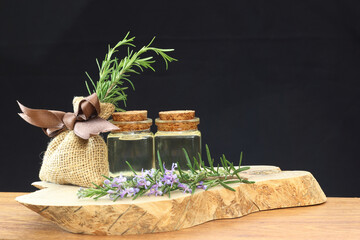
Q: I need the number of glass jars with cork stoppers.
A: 2